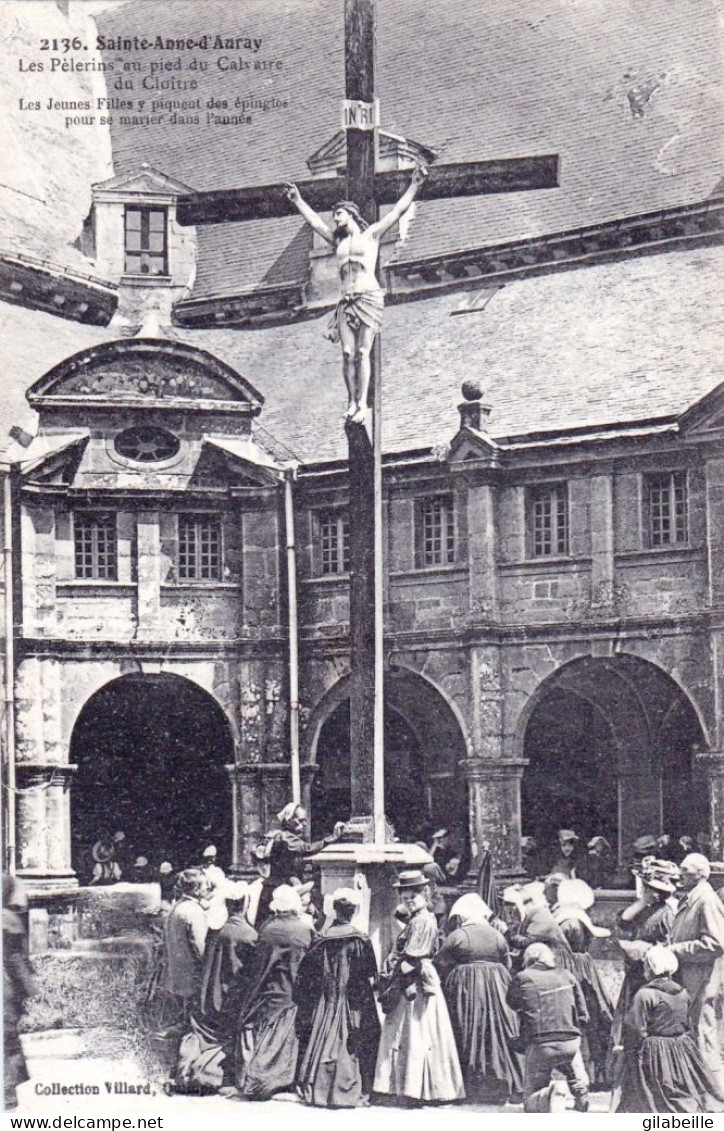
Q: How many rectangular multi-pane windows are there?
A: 7